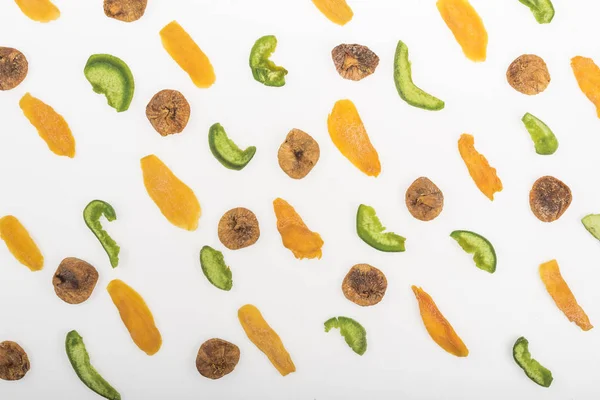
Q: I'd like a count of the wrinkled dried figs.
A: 13